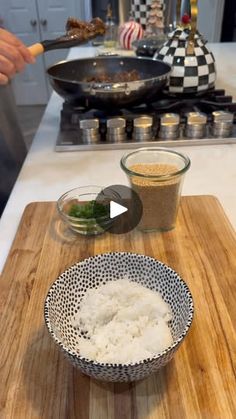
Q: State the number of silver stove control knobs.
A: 6